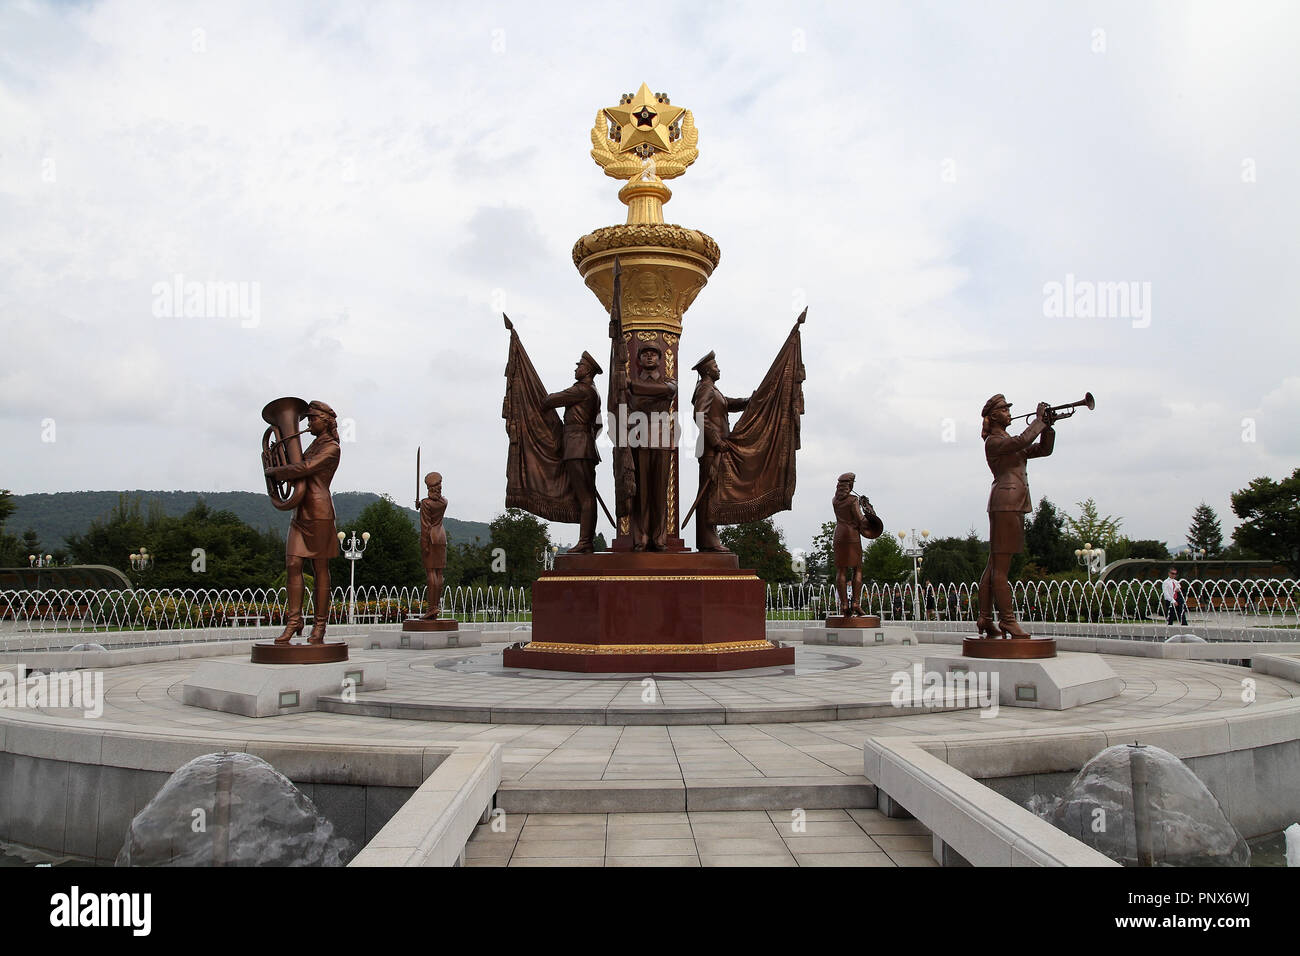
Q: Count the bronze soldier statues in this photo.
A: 7